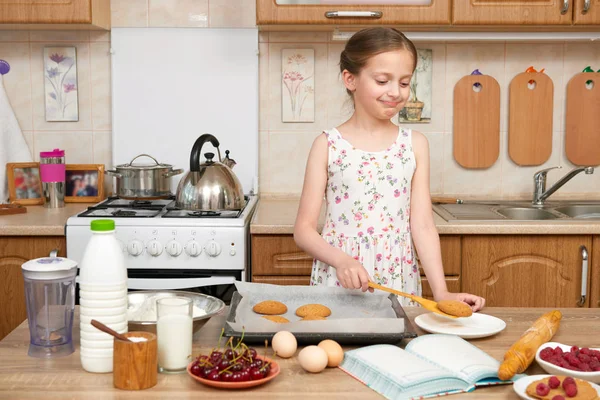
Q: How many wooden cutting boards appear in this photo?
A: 3